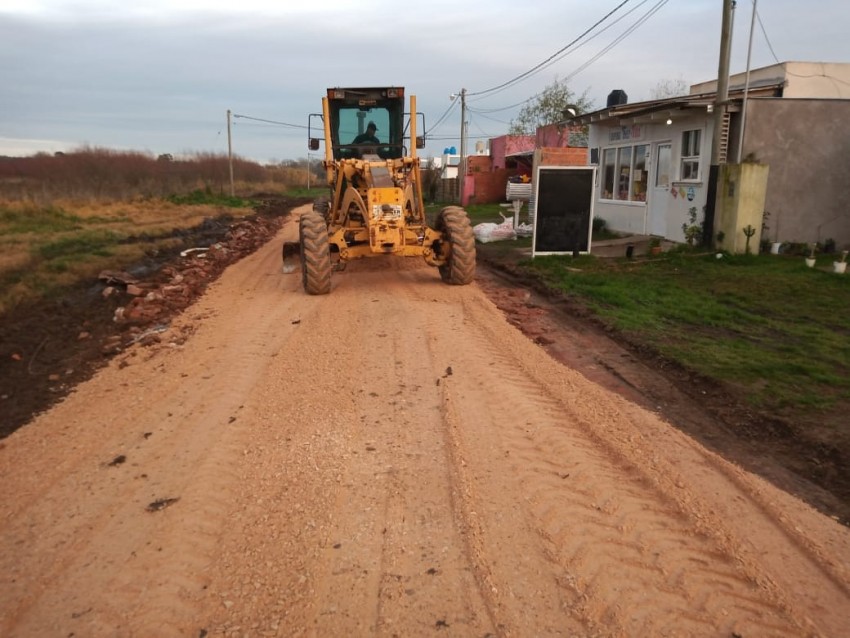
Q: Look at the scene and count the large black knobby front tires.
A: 2